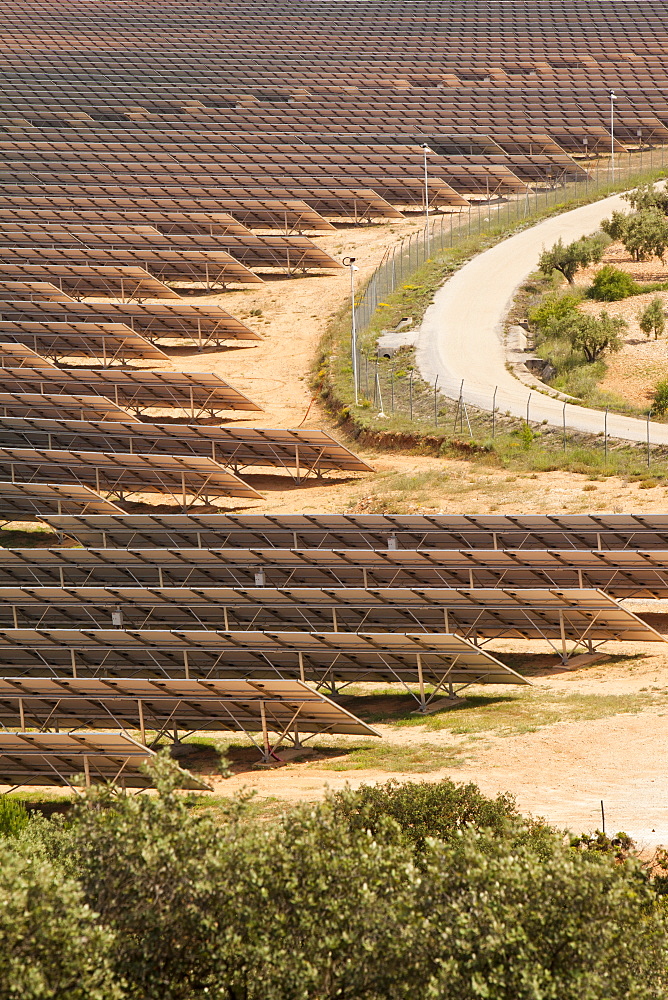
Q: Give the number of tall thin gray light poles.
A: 3